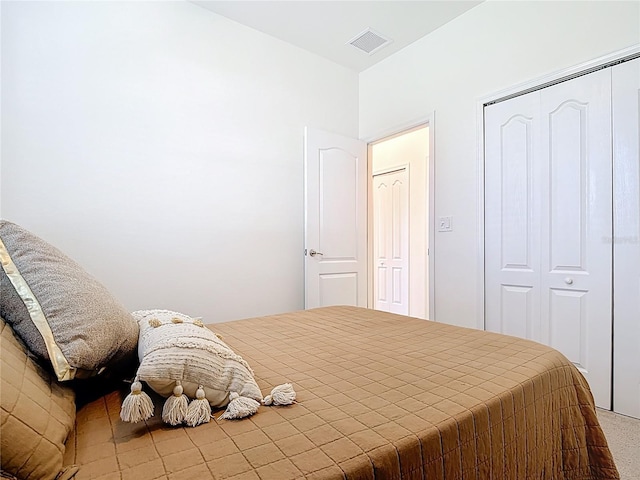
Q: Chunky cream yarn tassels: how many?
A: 5